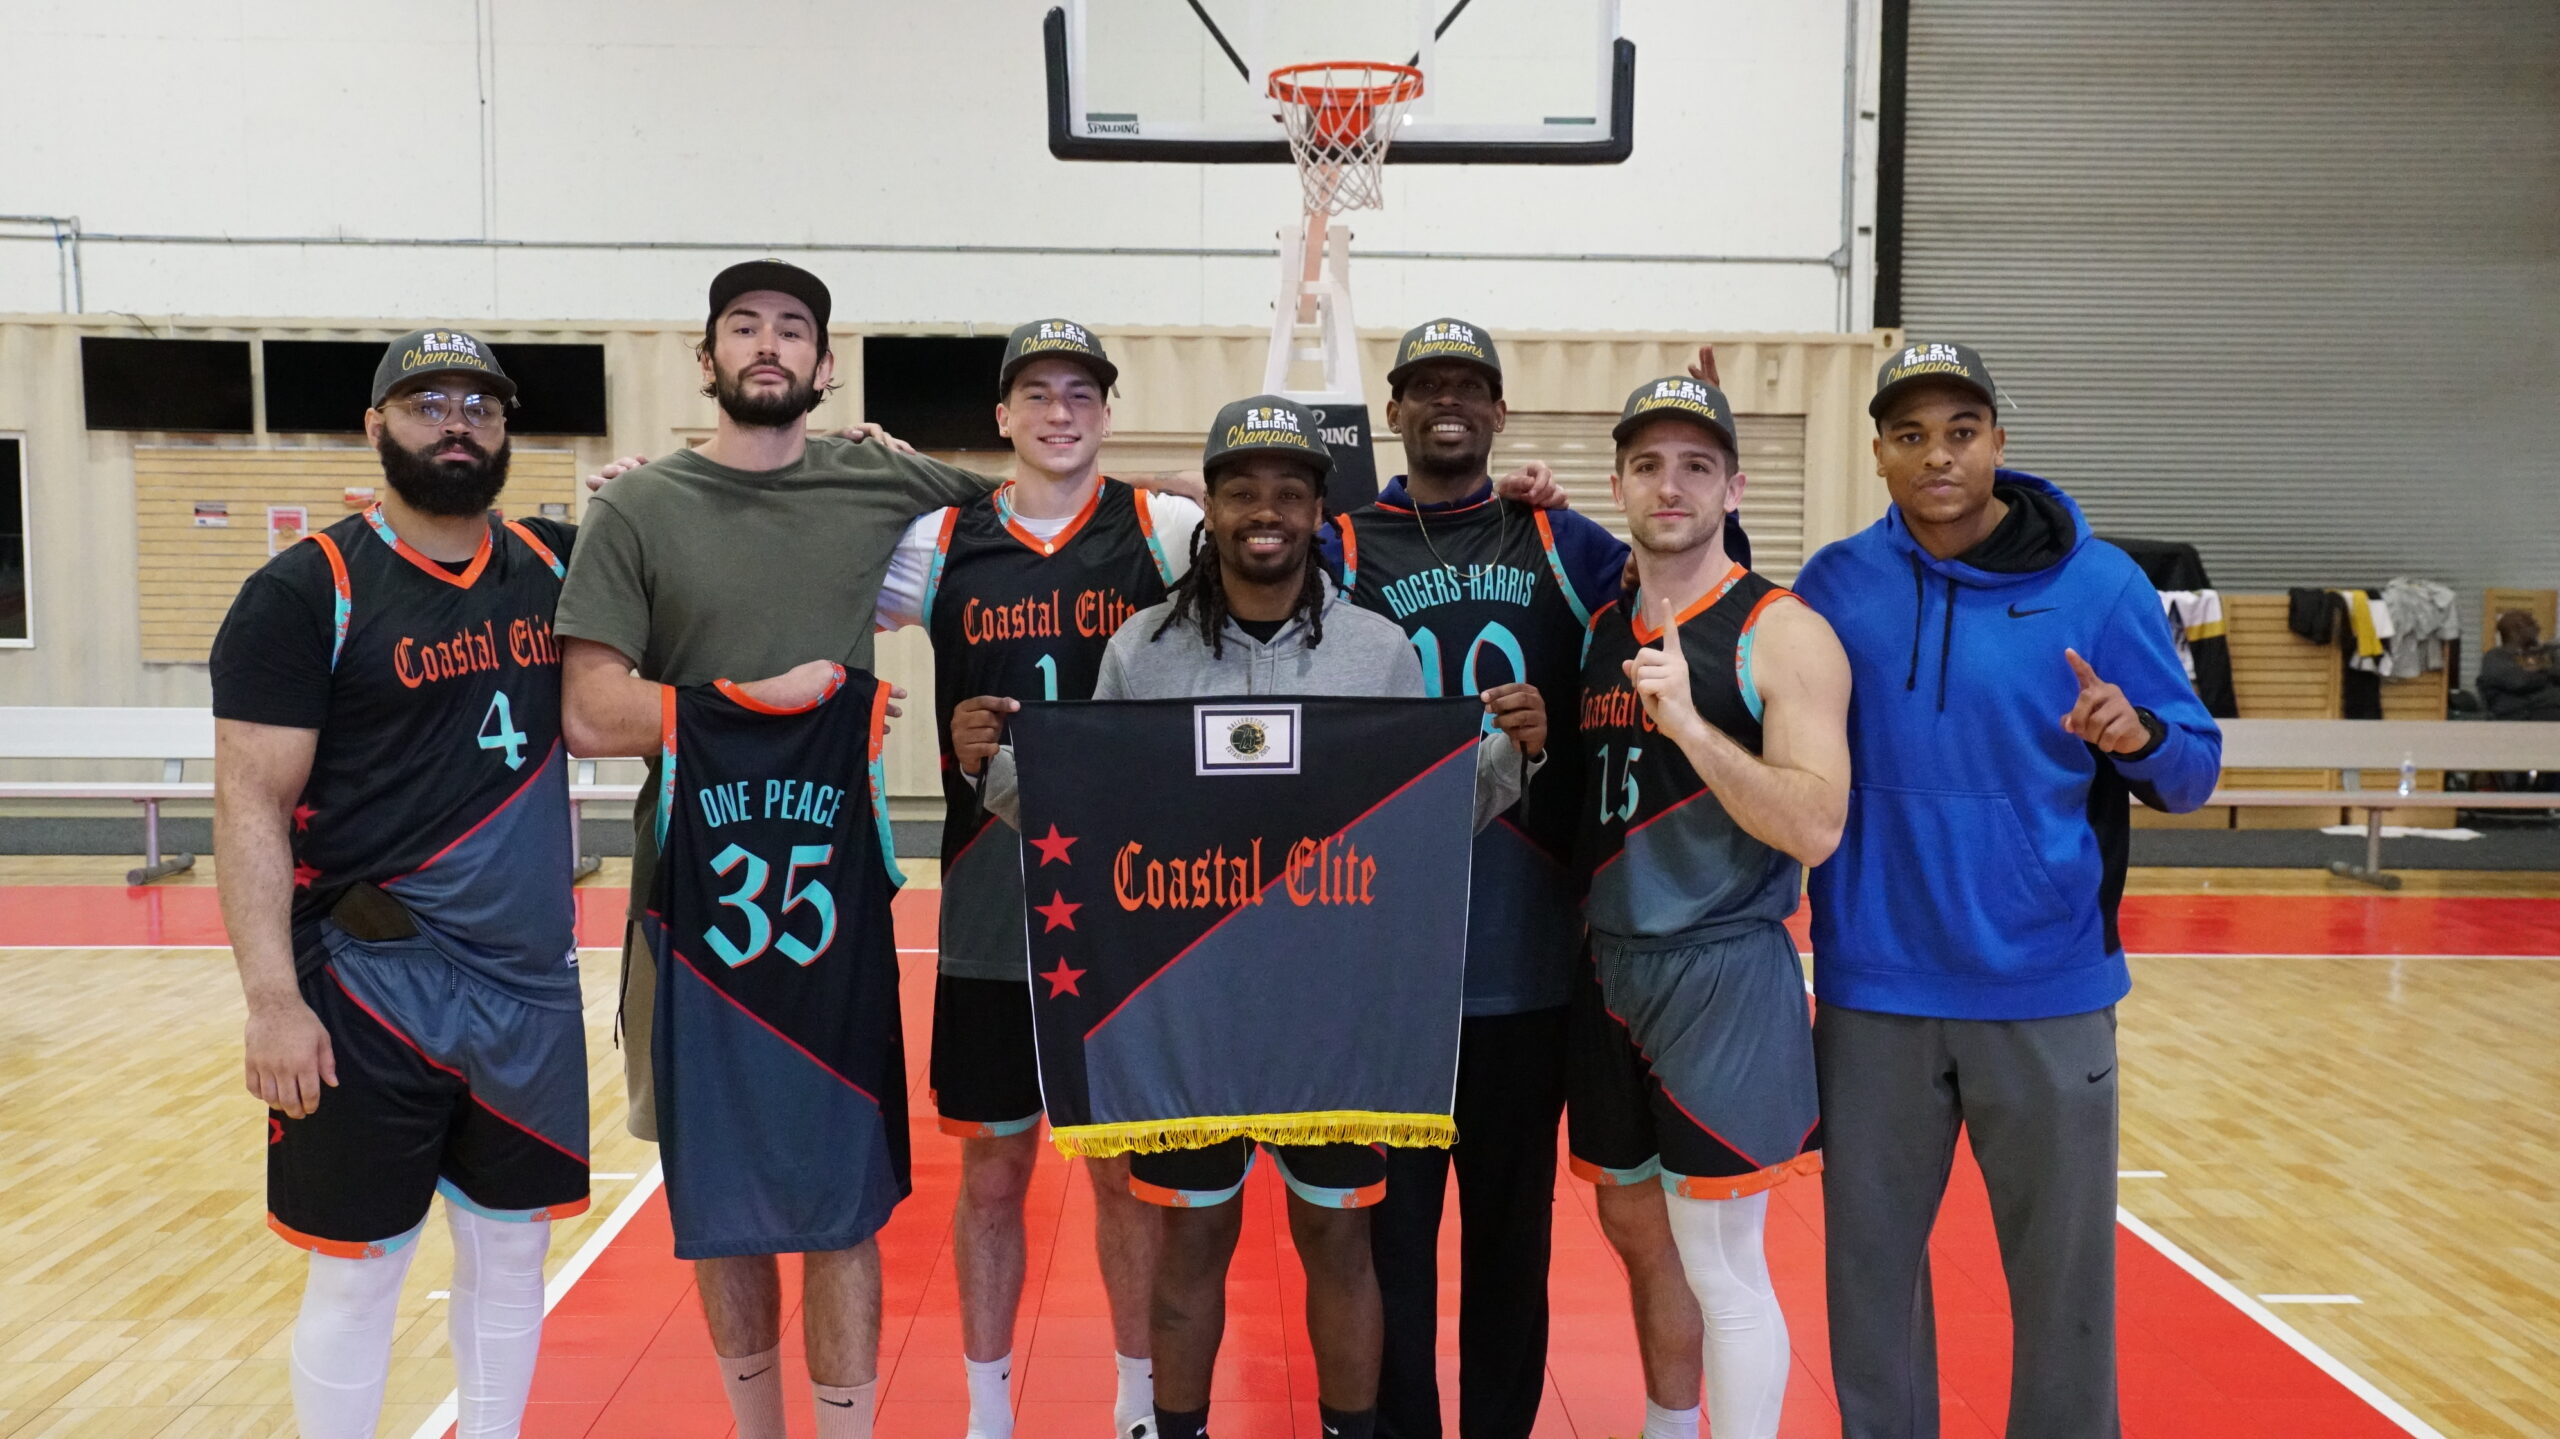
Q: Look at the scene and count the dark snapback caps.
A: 7